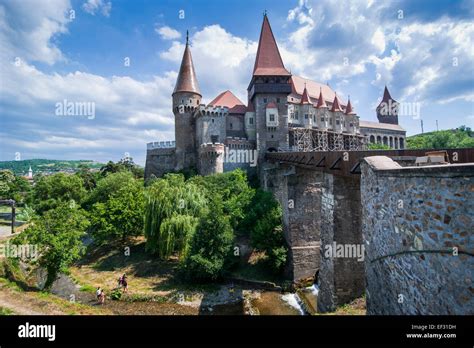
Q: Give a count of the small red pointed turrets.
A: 4